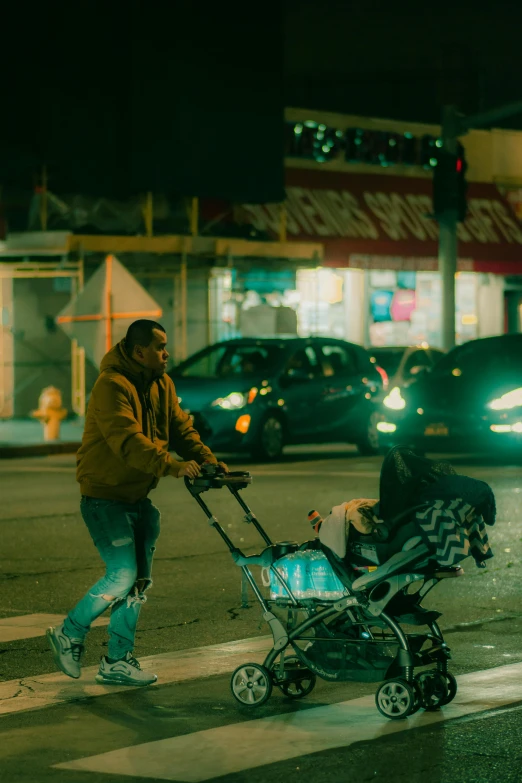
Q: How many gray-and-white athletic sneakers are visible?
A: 2